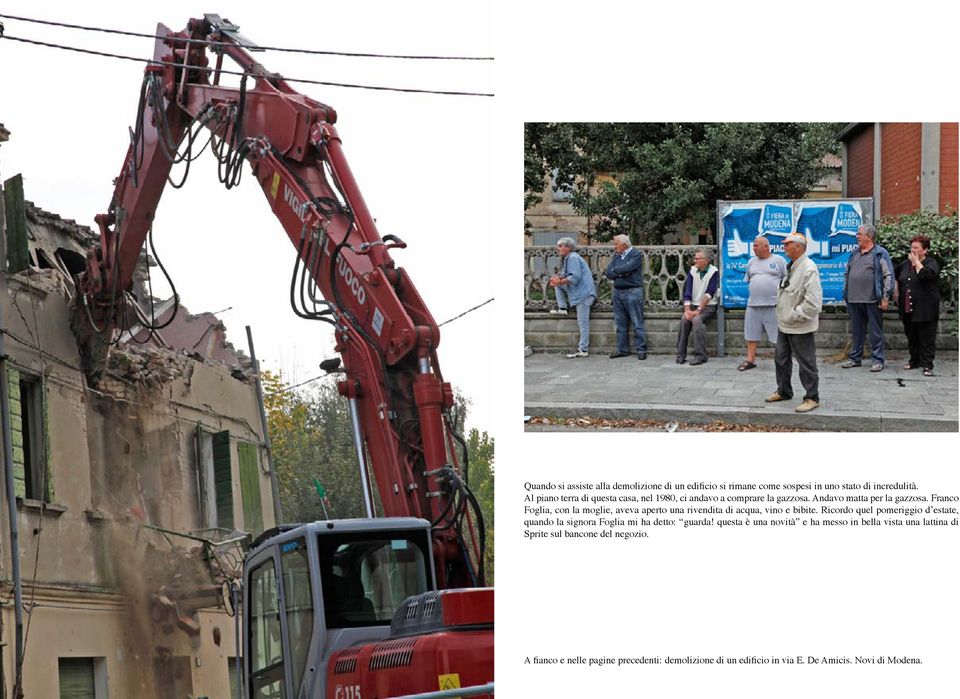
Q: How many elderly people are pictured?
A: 7